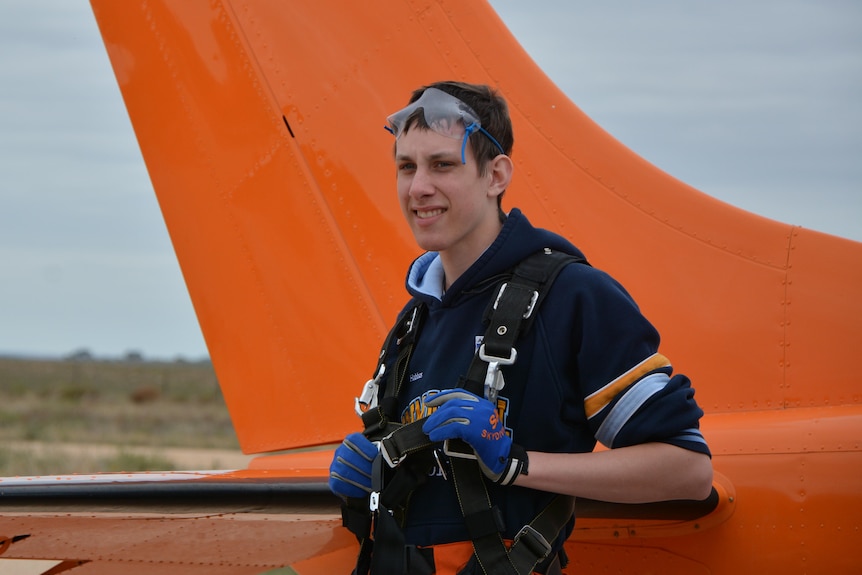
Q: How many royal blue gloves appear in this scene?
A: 2